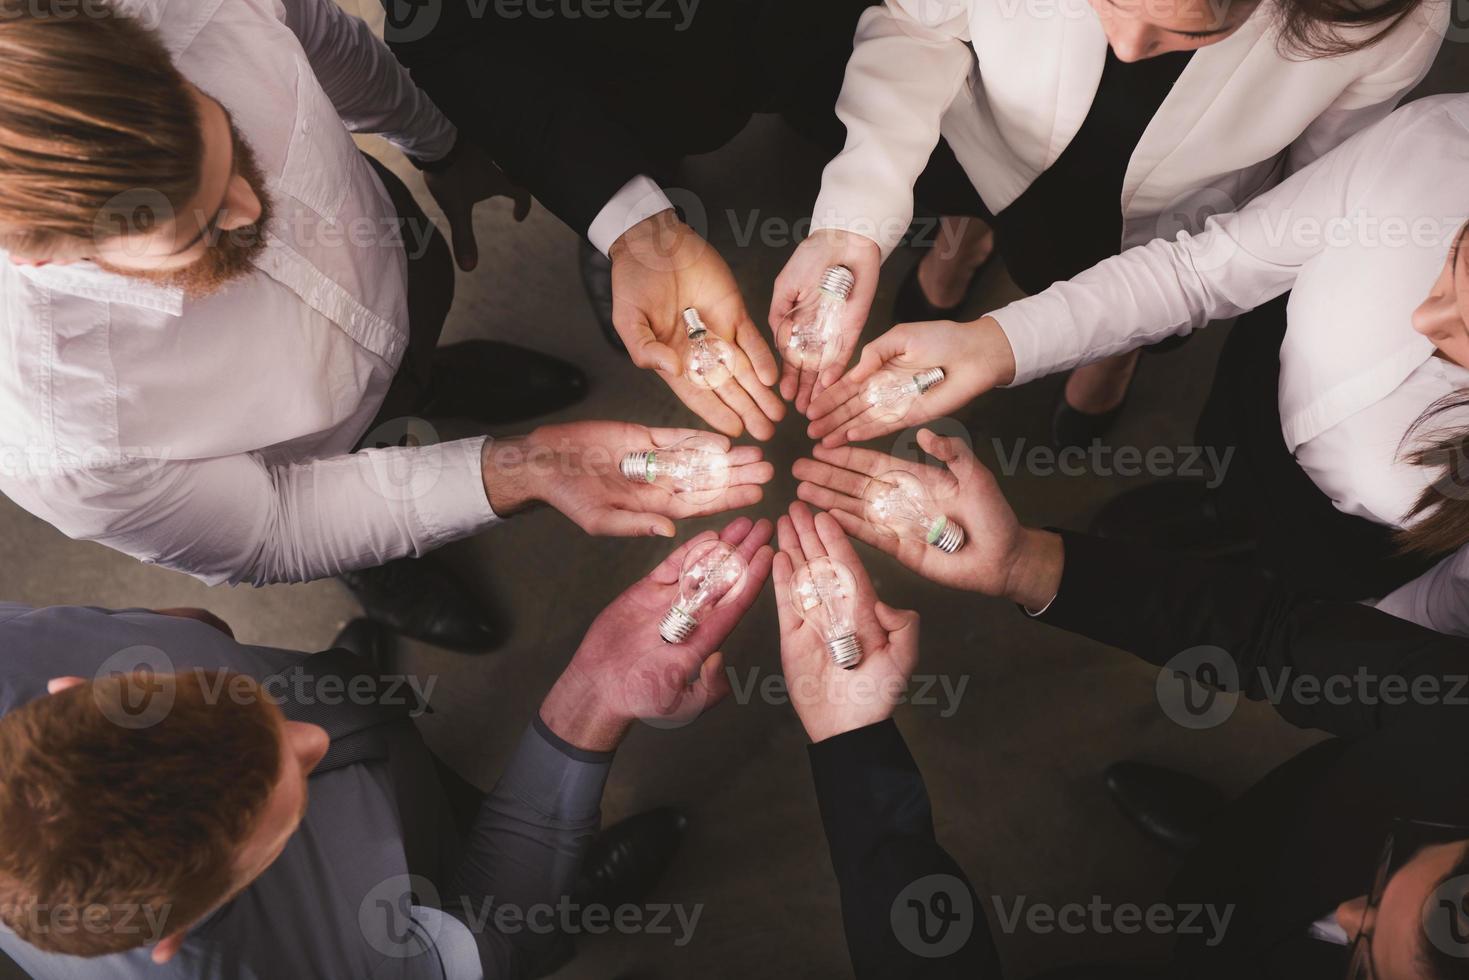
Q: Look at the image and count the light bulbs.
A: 7